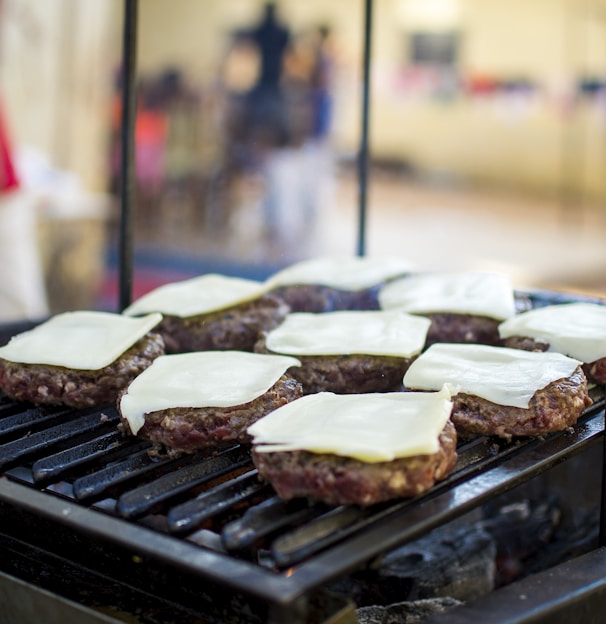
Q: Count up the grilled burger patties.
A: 9